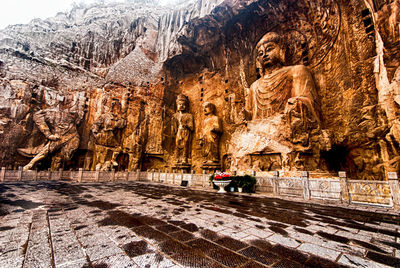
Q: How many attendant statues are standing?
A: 2